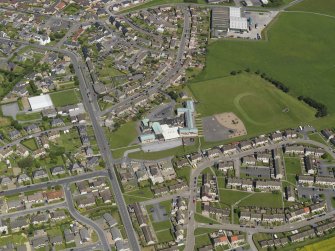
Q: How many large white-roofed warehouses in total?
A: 2